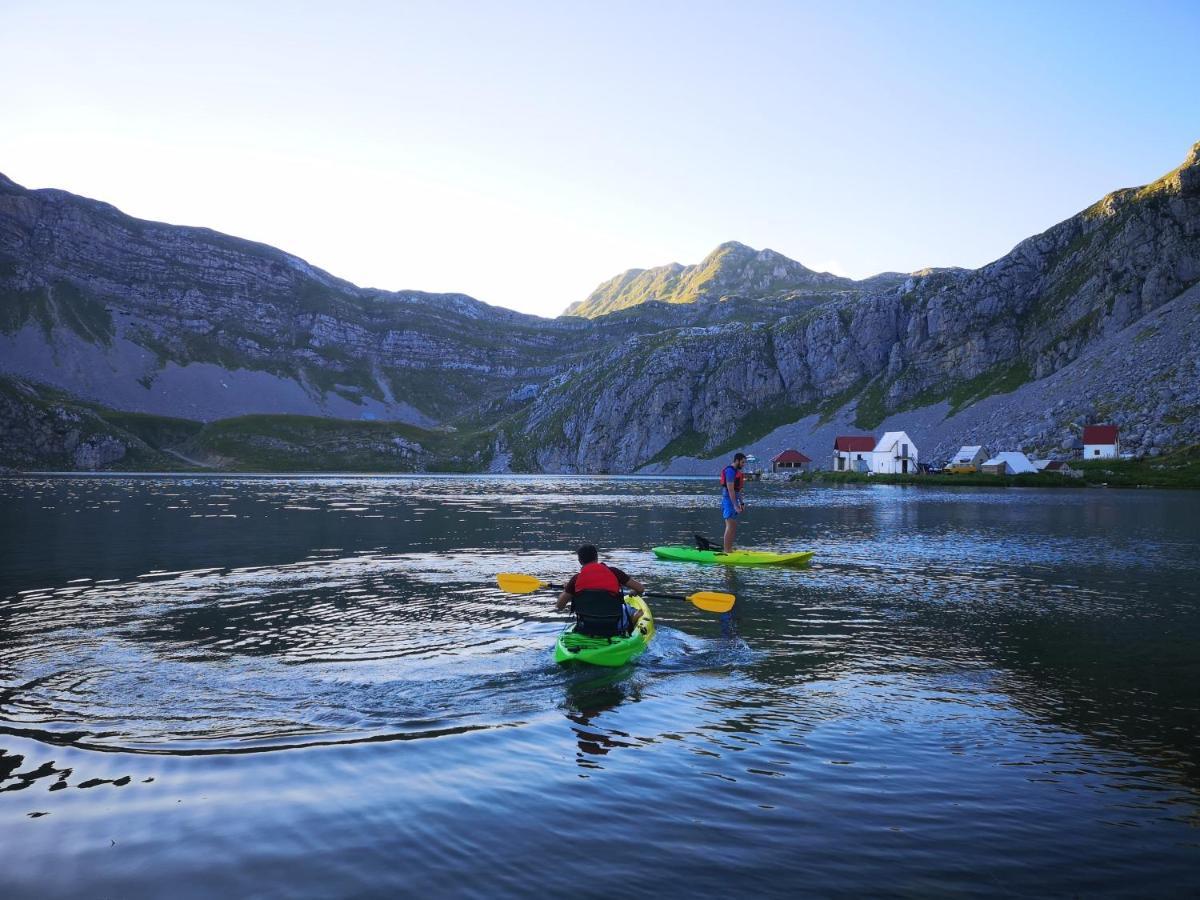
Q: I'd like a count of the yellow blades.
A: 2